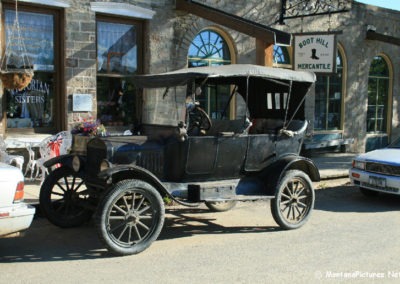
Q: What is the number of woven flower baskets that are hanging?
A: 1